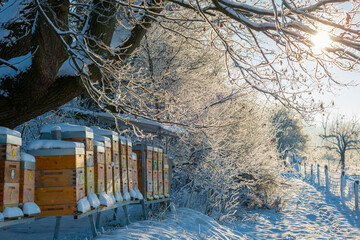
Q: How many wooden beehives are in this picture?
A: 14